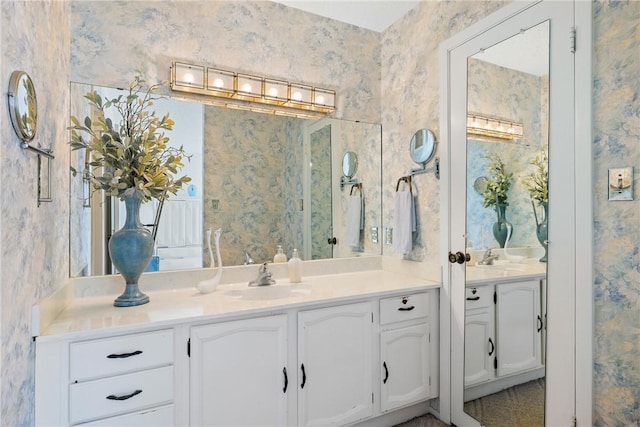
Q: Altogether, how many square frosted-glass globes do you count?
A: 6